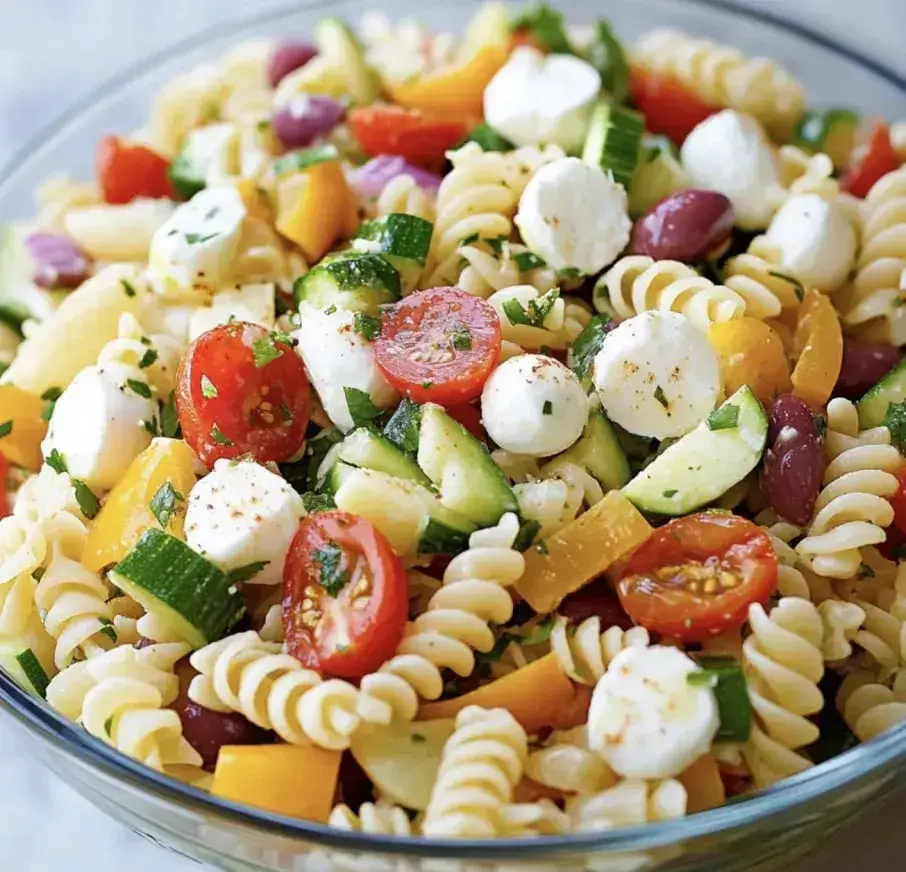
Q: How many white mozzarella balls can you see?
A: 11